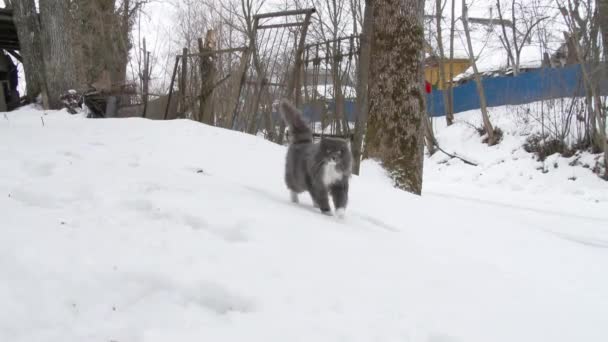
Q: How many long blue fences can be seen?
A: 1